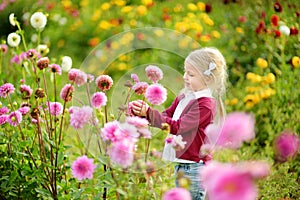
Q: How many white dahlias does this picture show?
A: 6